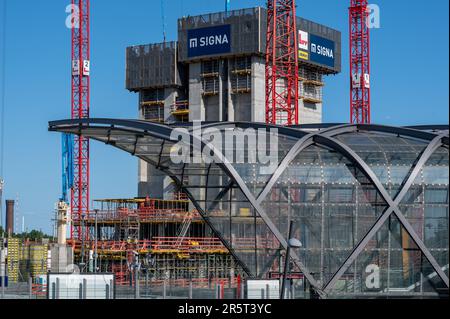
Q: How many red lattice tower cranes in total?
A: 3